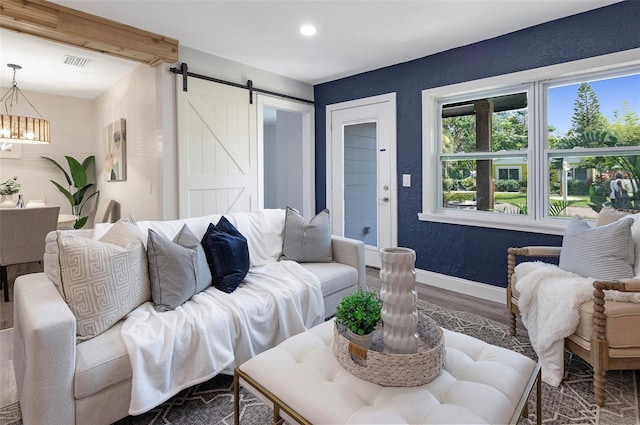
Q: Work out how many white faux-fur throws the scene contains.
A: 1